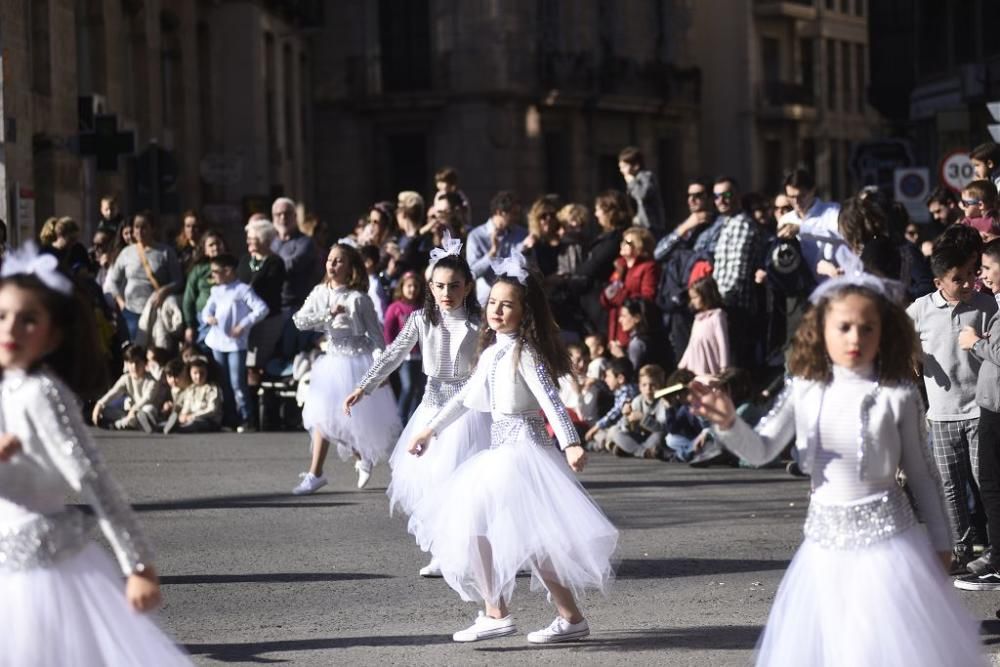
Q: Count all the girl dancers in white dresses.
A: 5